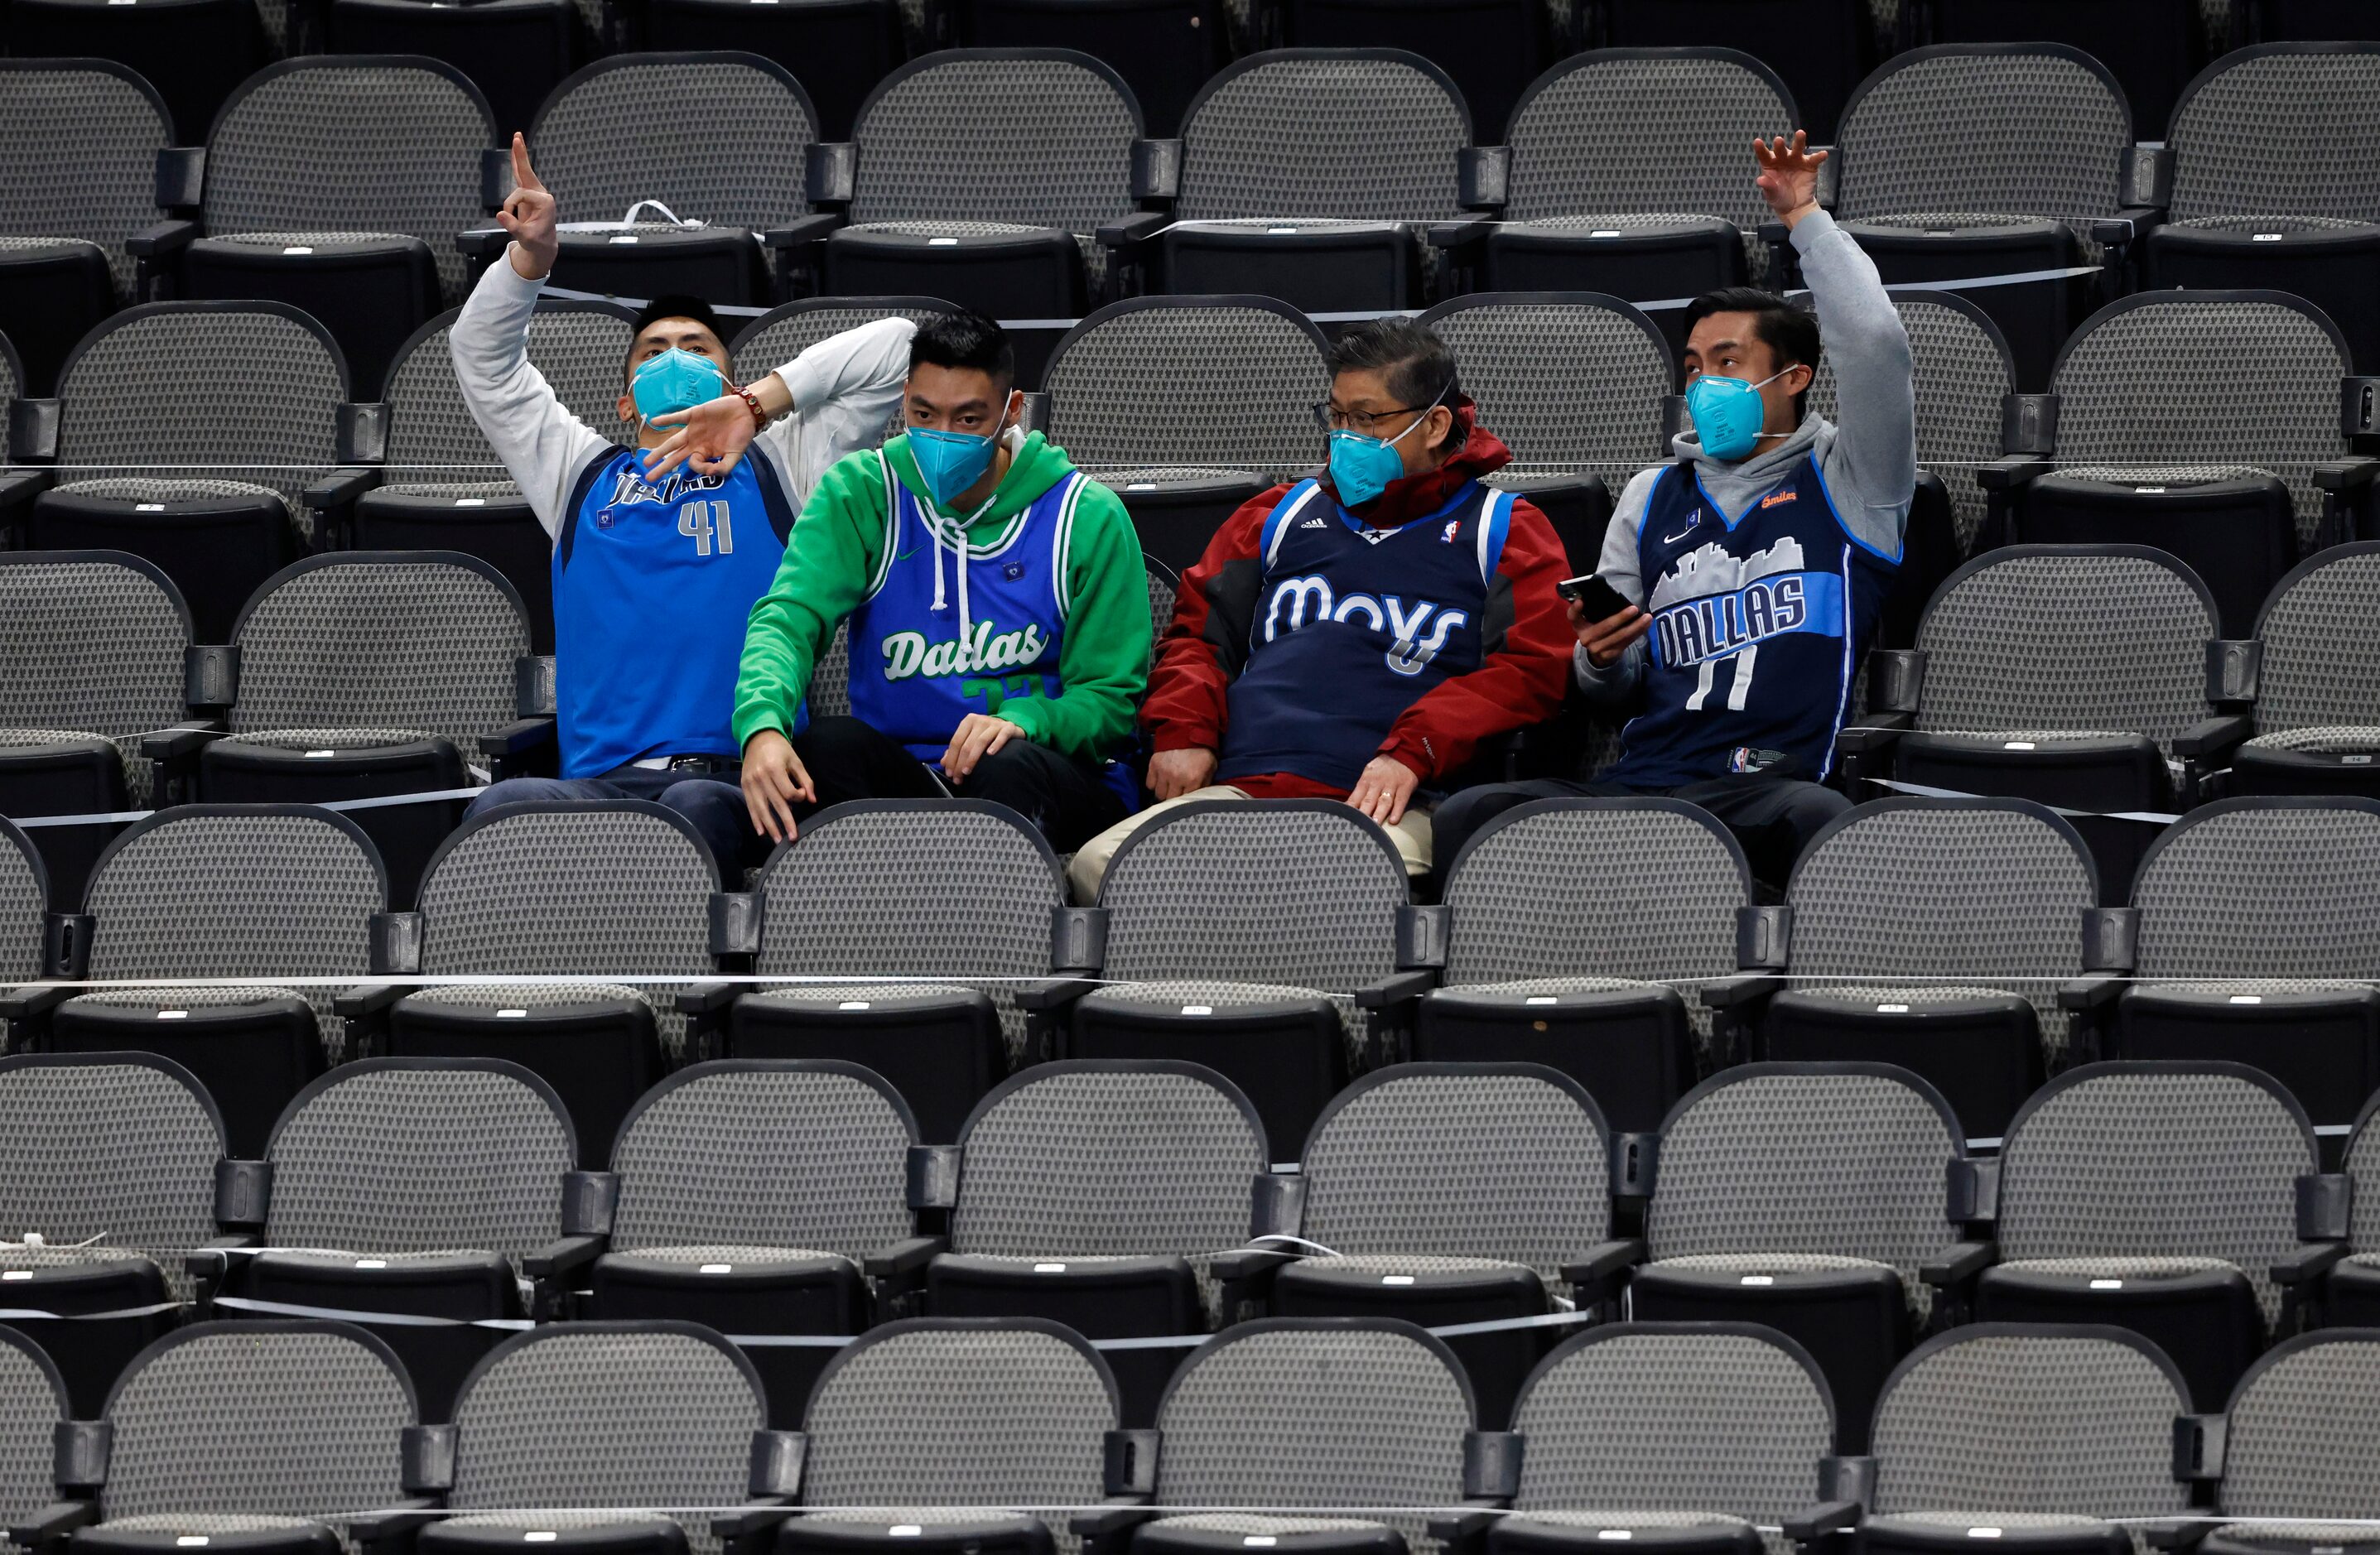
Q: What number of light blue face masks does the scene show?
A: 4